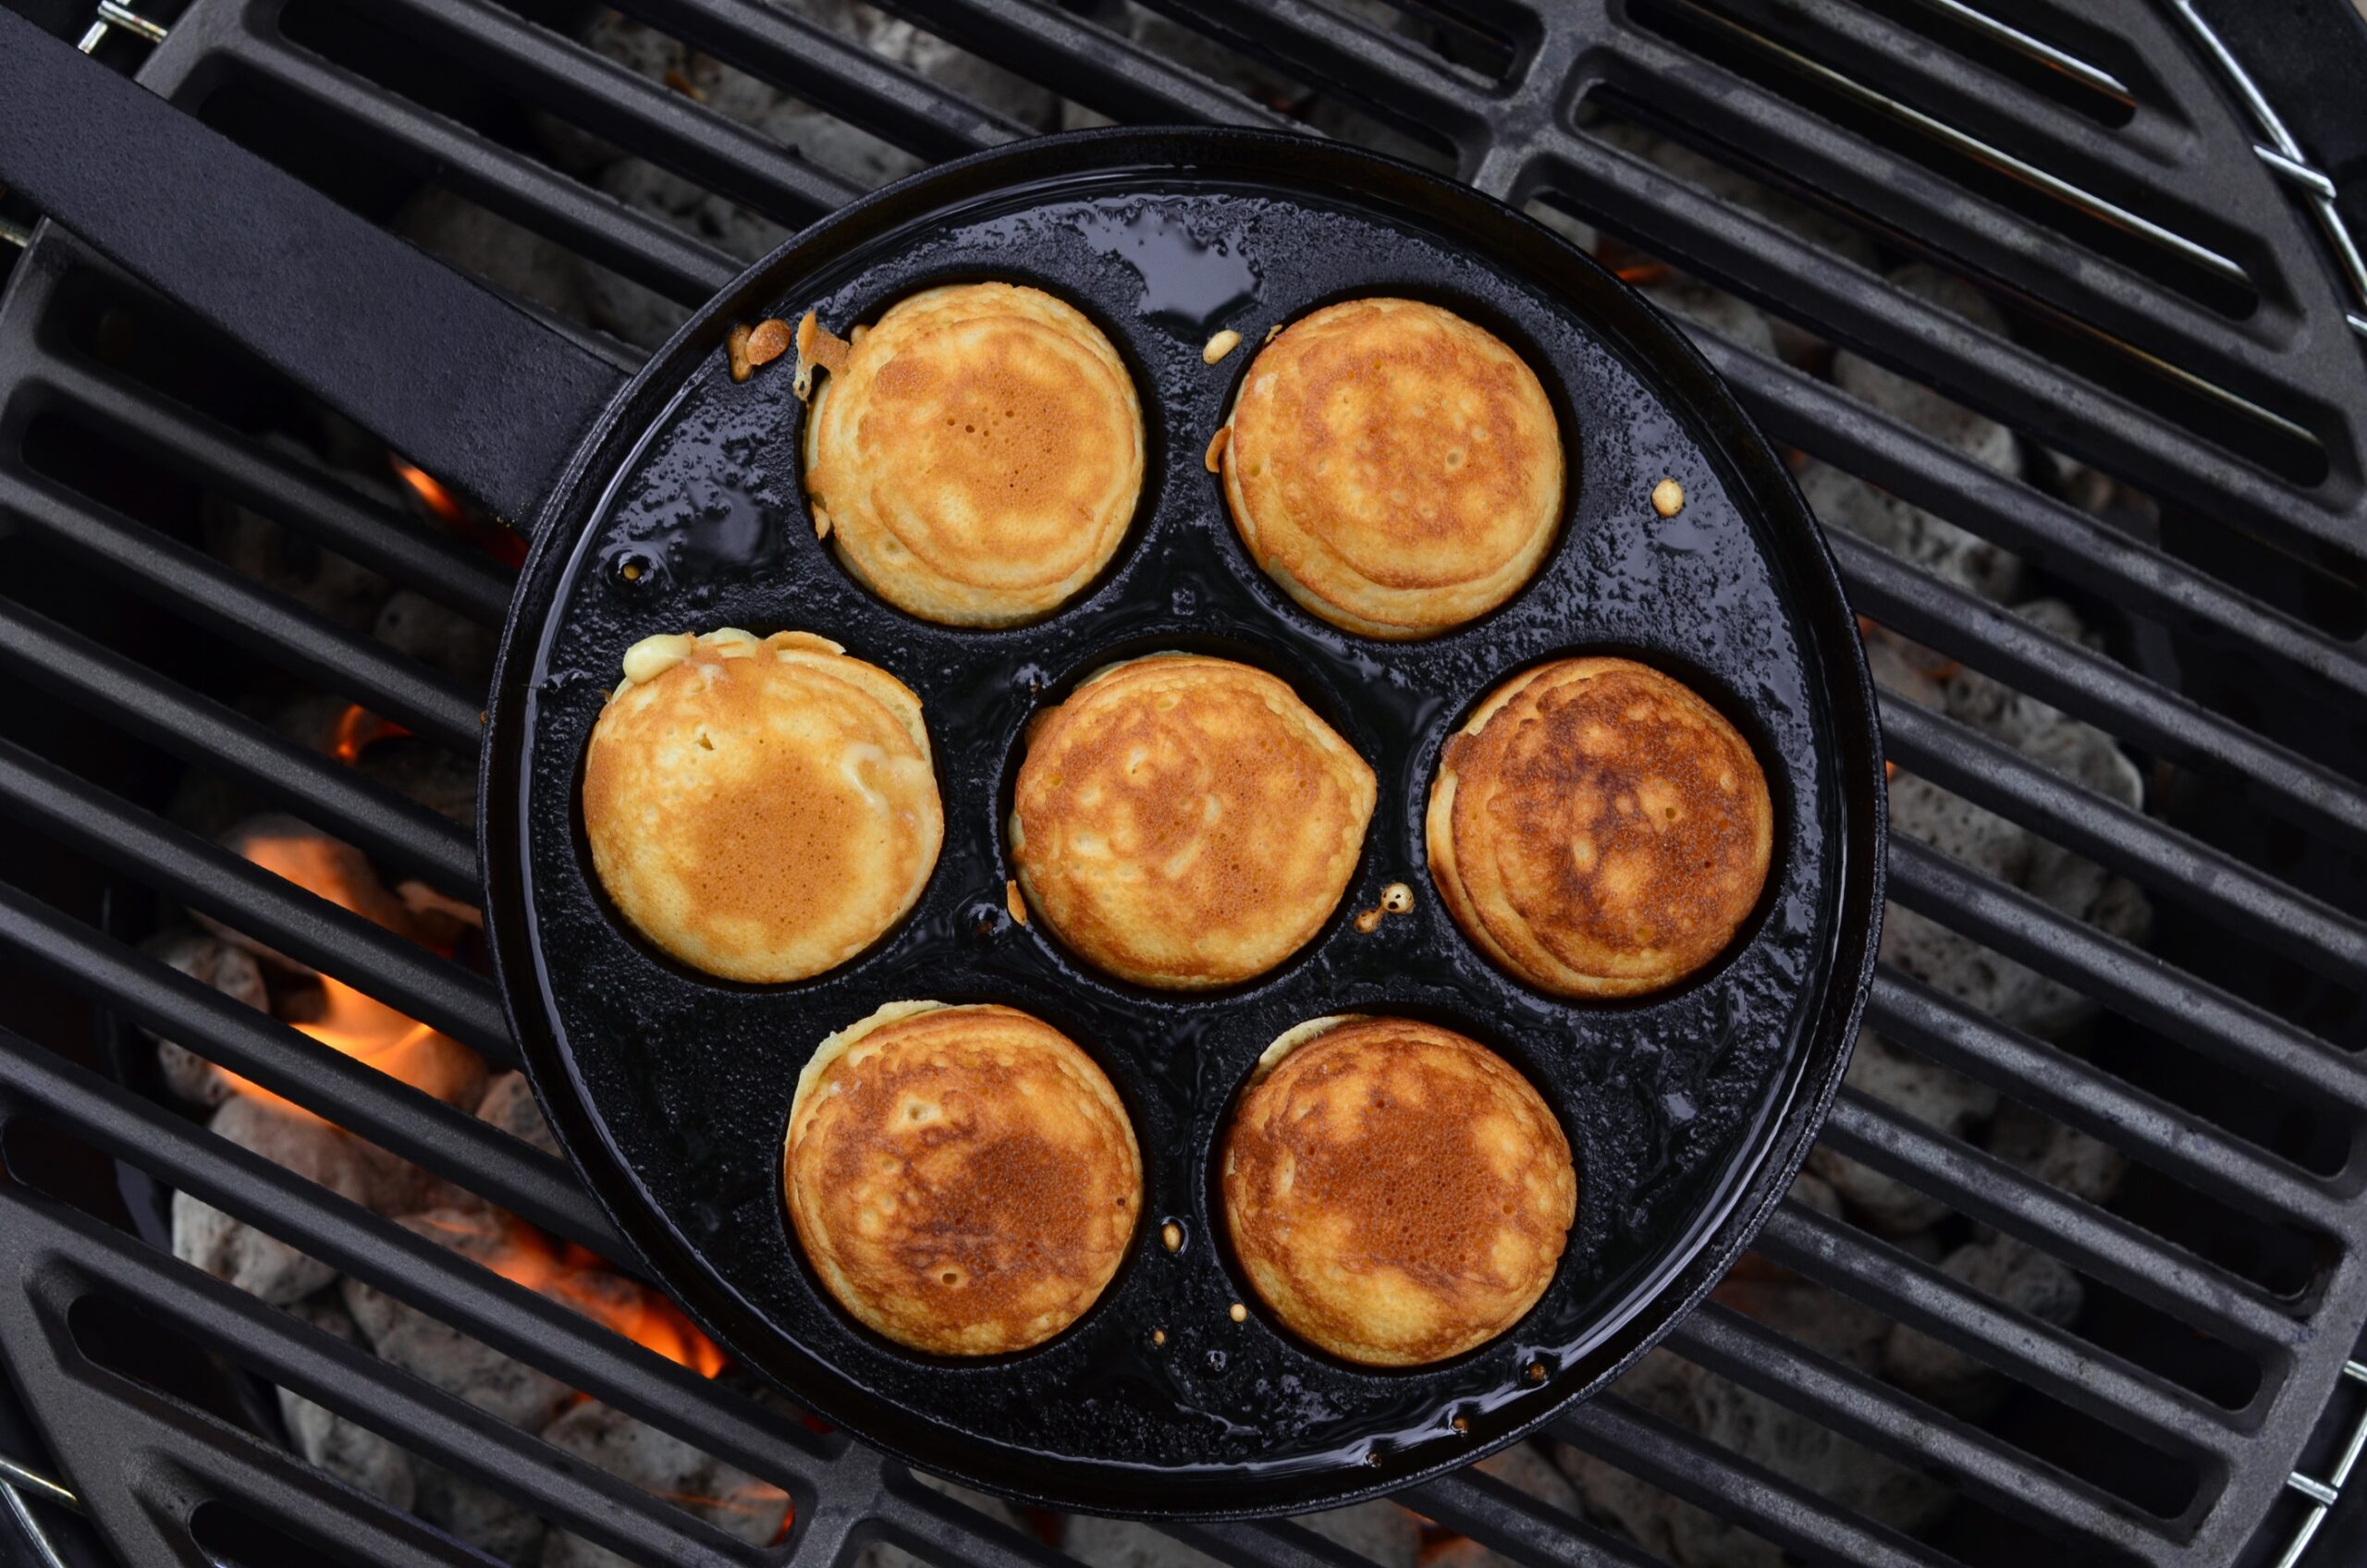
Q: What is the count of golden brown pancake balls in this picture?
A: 7